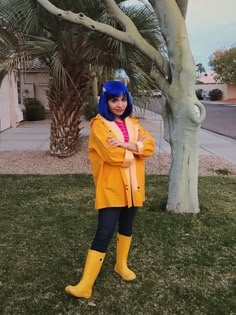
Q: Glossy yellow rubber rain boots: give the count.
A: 2